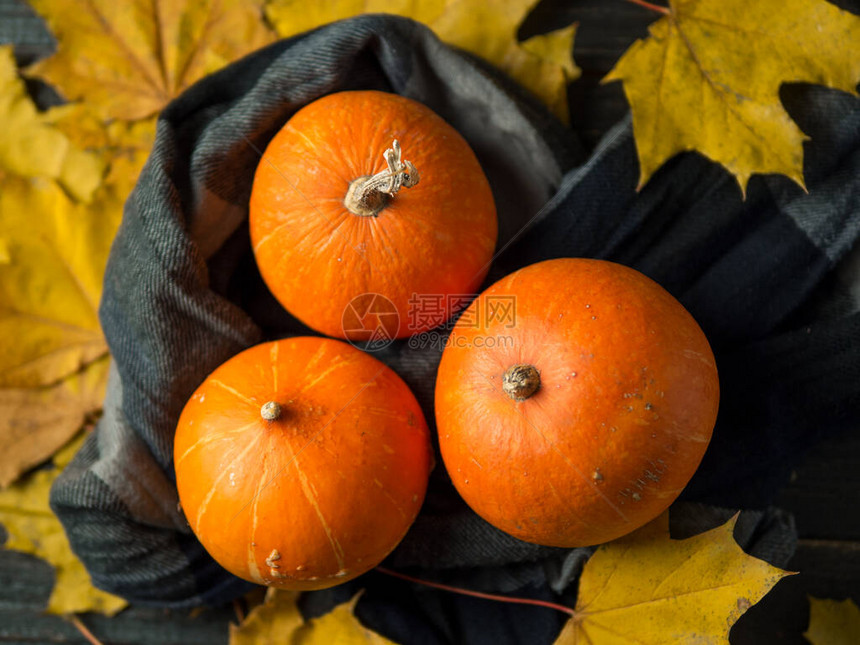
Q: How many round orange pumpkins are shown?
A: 3